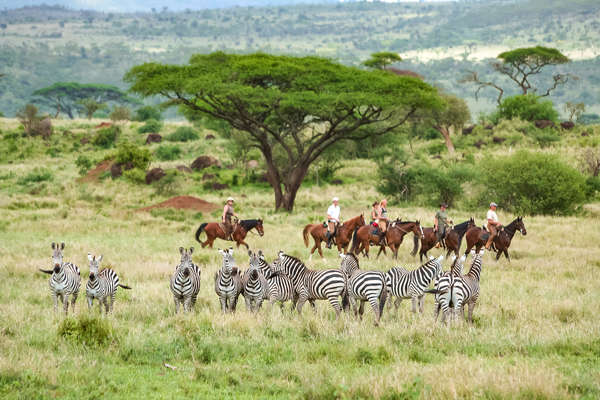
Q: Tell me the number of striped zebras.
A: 11